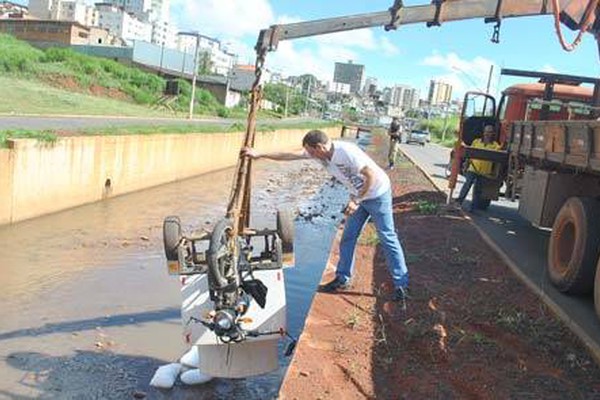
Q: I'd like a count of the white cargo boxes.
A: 1